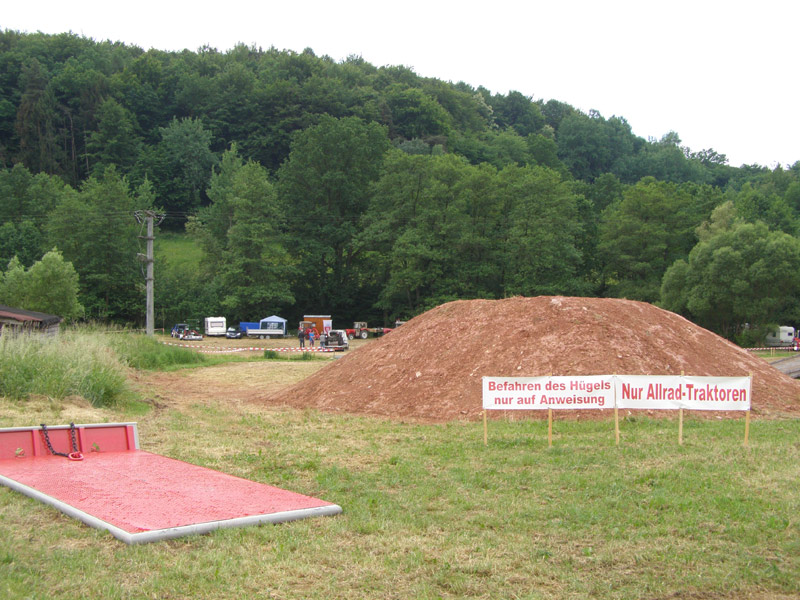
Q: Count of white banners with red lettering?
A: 2